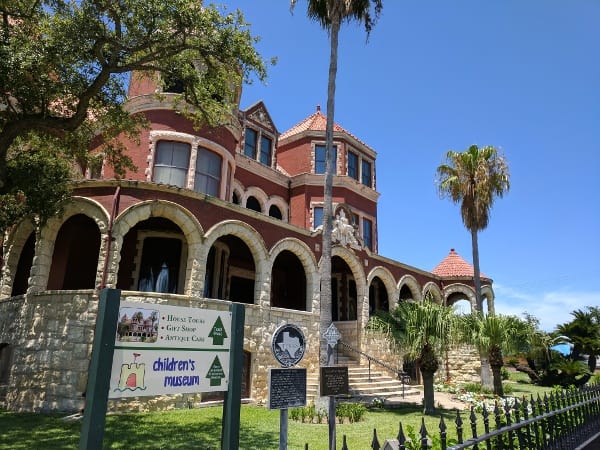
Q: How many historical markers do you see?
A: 2